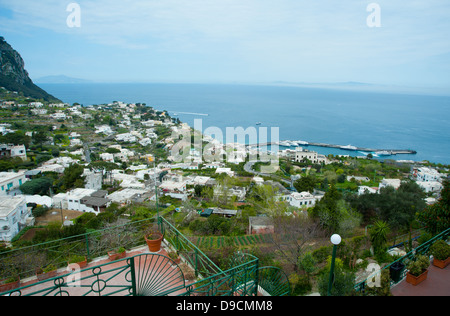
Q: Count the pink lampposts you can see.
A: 0